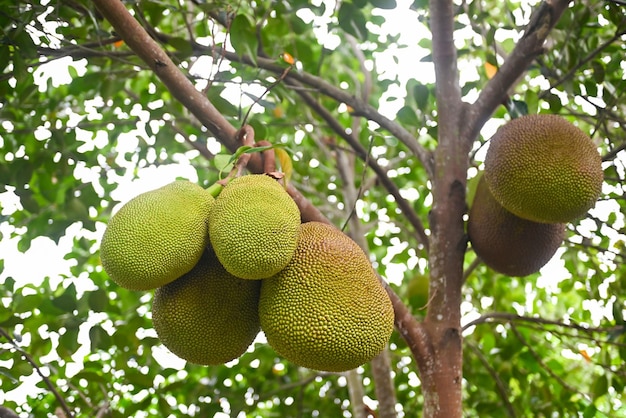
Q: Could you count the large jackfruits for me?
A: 6